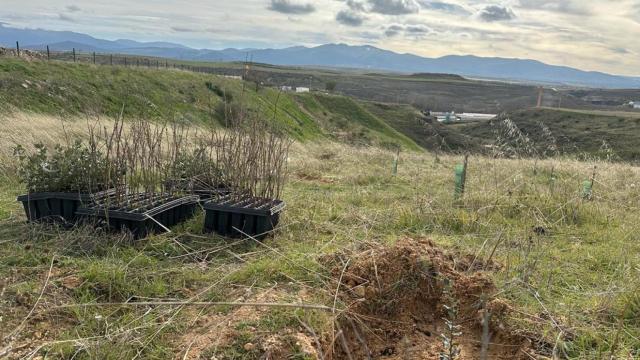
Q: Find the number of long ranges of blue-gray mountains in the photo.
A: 1